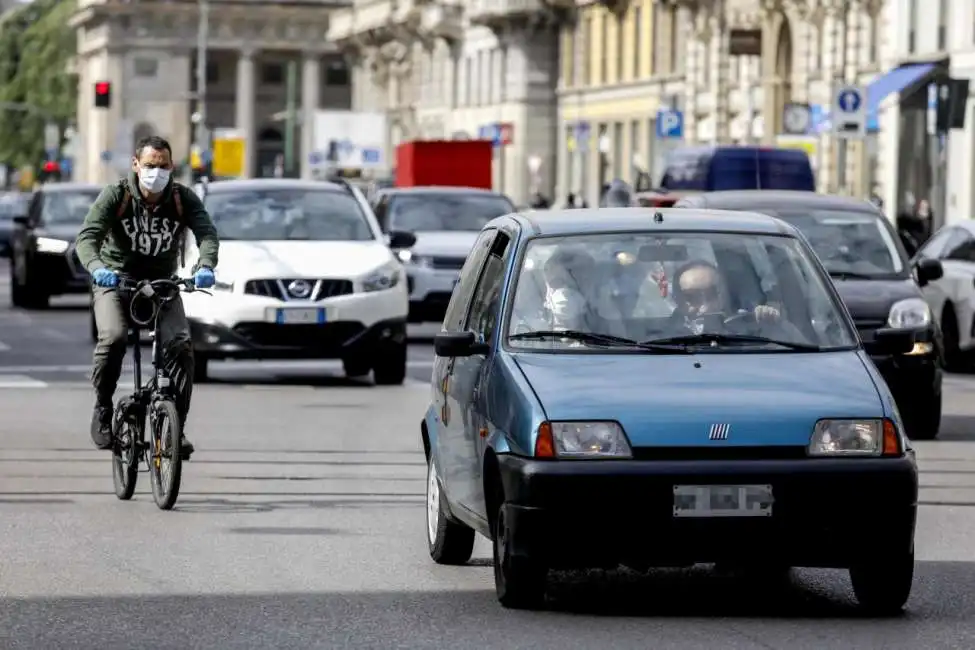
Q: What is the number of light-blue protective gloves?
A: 2